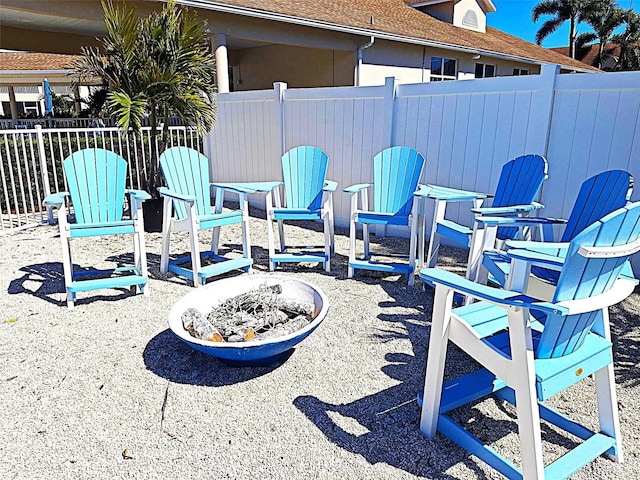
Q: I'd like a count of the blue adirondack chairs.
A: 7